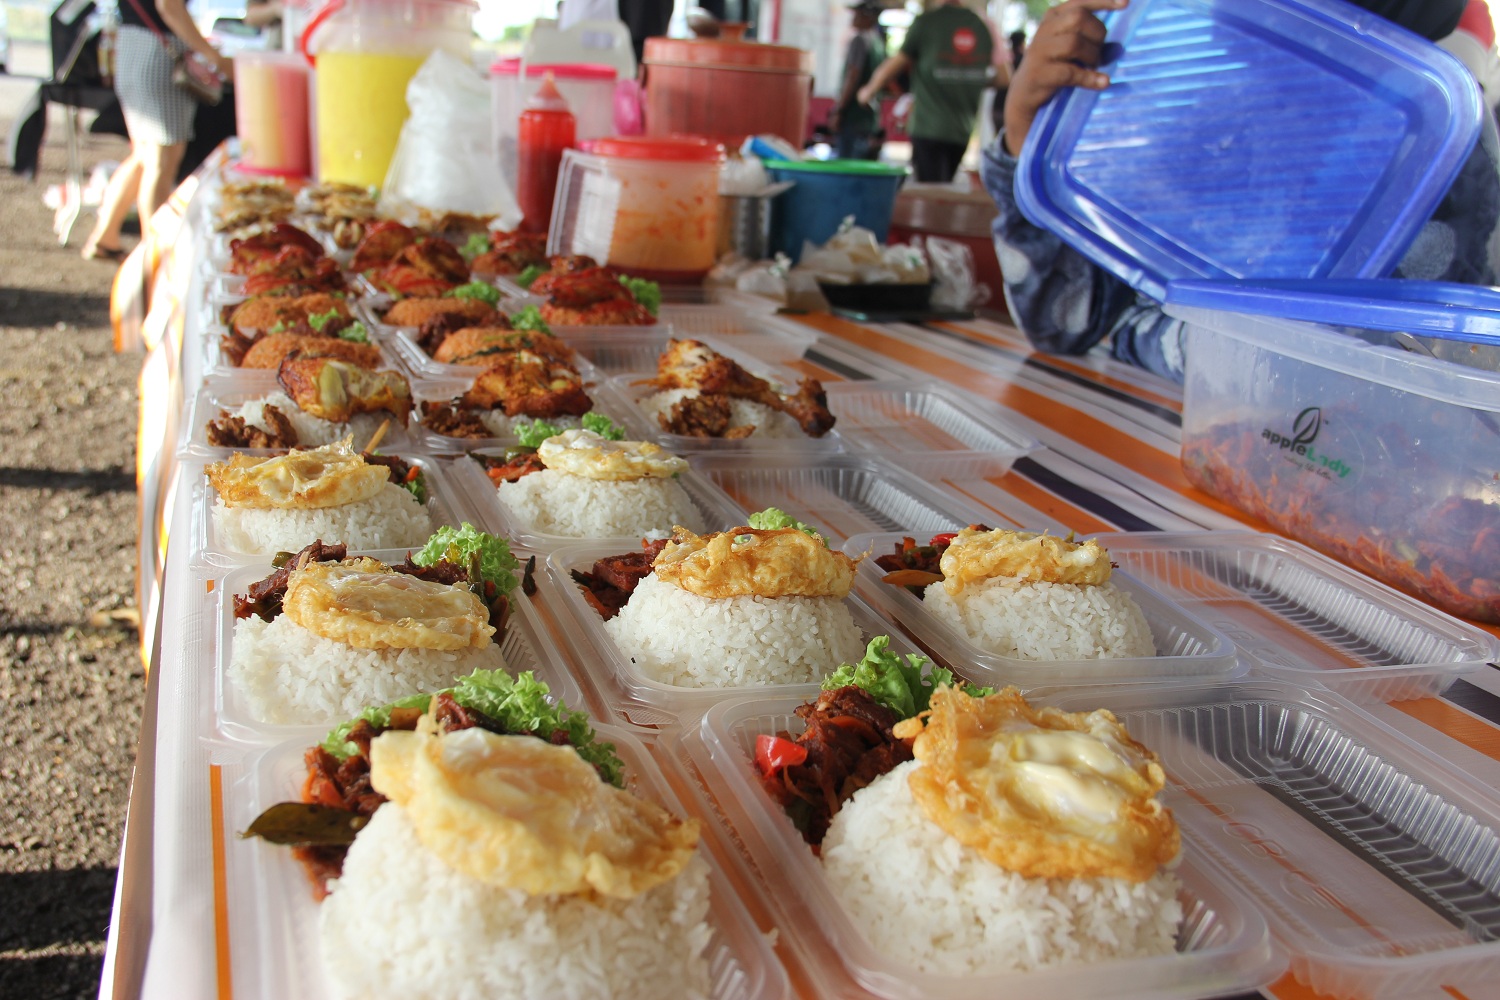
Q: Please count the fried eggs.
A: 7